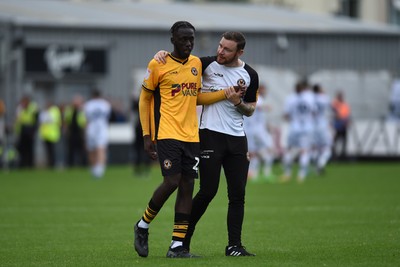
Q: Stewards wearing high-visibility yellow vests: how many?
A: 3